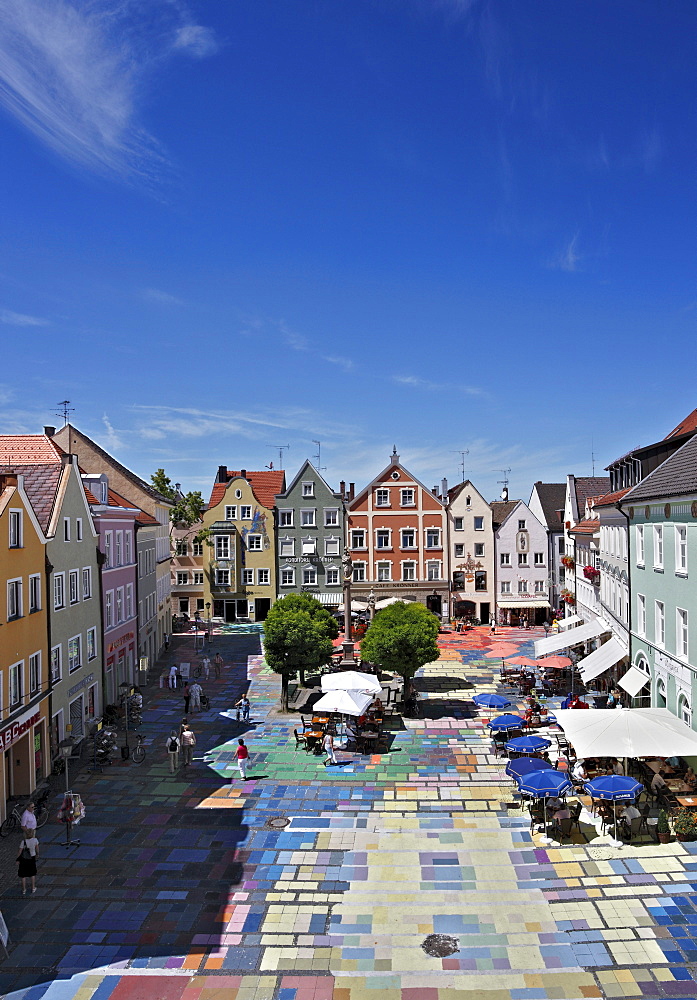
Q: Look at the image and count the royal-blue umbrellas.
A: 6